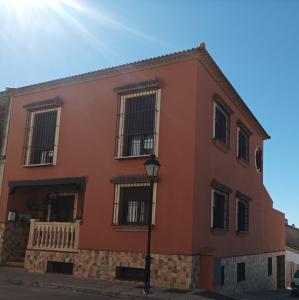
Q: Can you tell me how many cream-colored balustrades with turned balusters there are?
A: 1